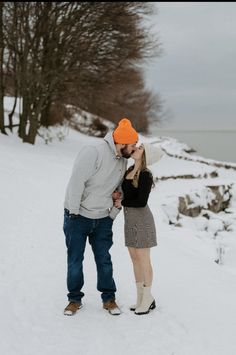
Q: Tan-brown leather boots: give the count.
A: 2